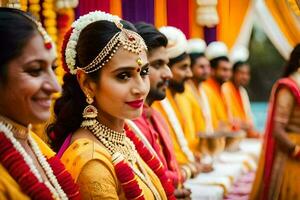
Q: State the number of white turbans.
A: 4